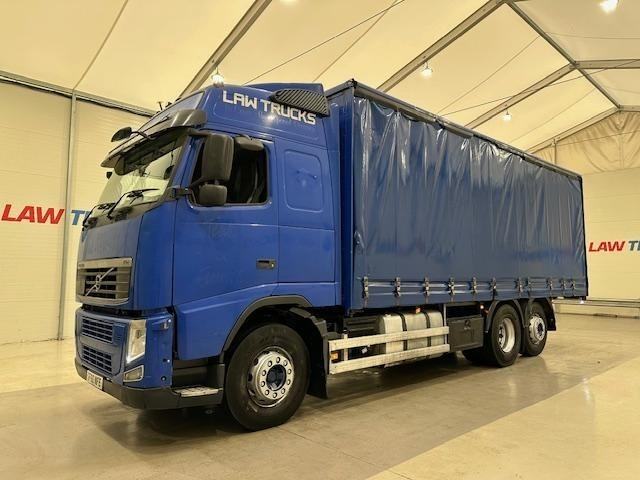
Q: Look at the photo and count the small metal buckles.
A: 11